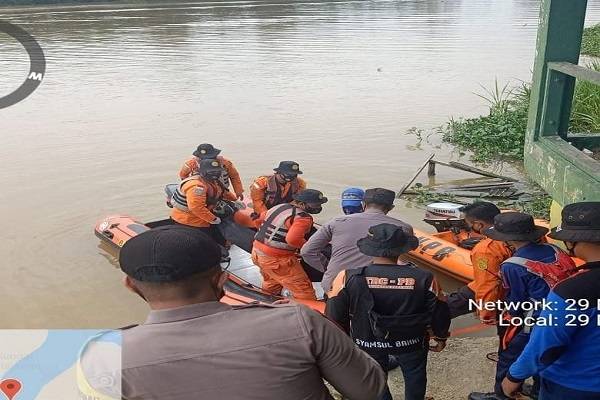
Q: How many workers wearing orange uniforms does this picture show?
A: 5